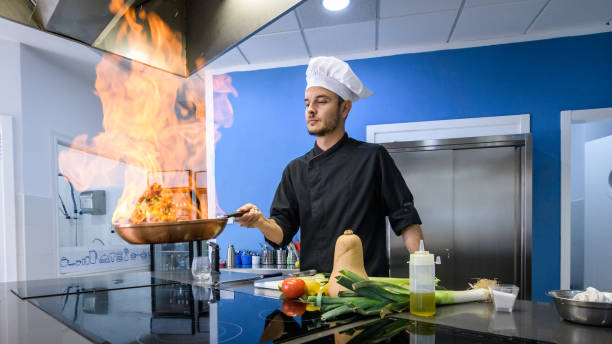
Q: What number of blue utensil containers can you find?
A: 2